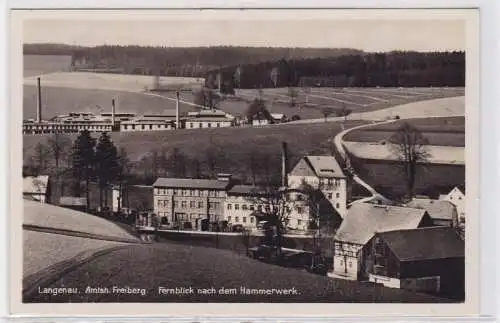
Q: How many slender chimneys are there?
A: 4